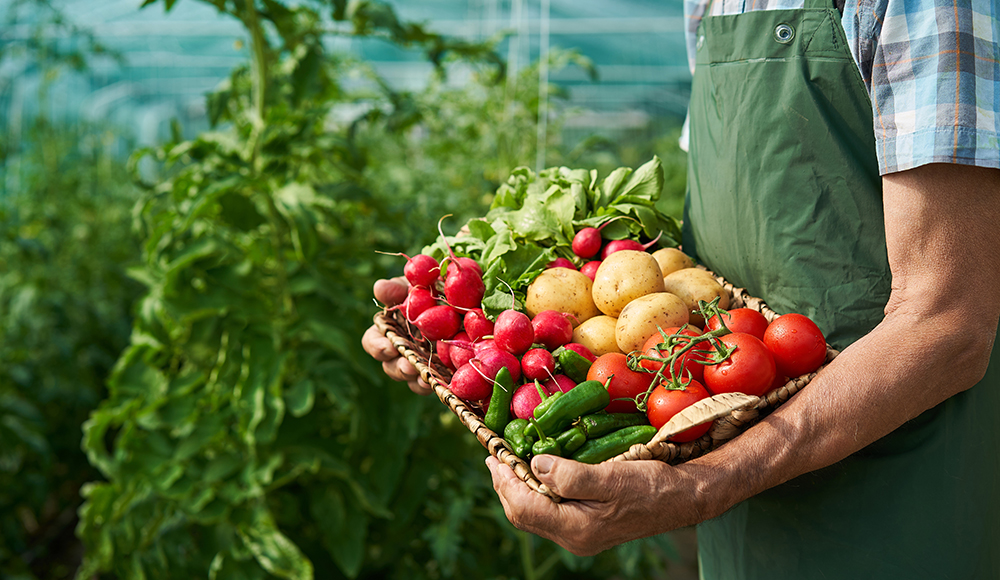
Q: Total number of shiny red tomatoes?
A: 6